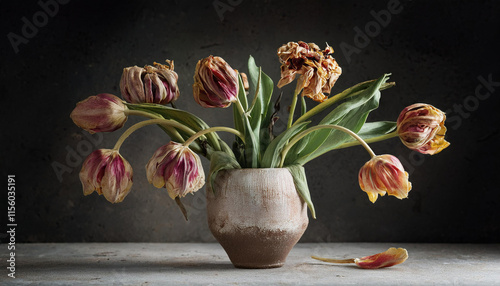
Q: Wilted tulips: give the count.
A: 8